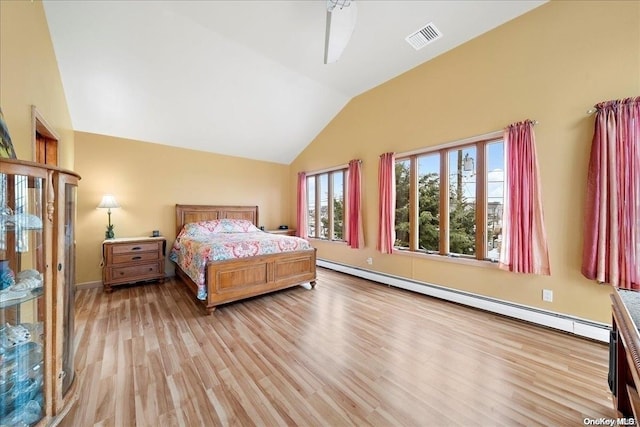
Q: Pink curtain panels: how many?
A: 5